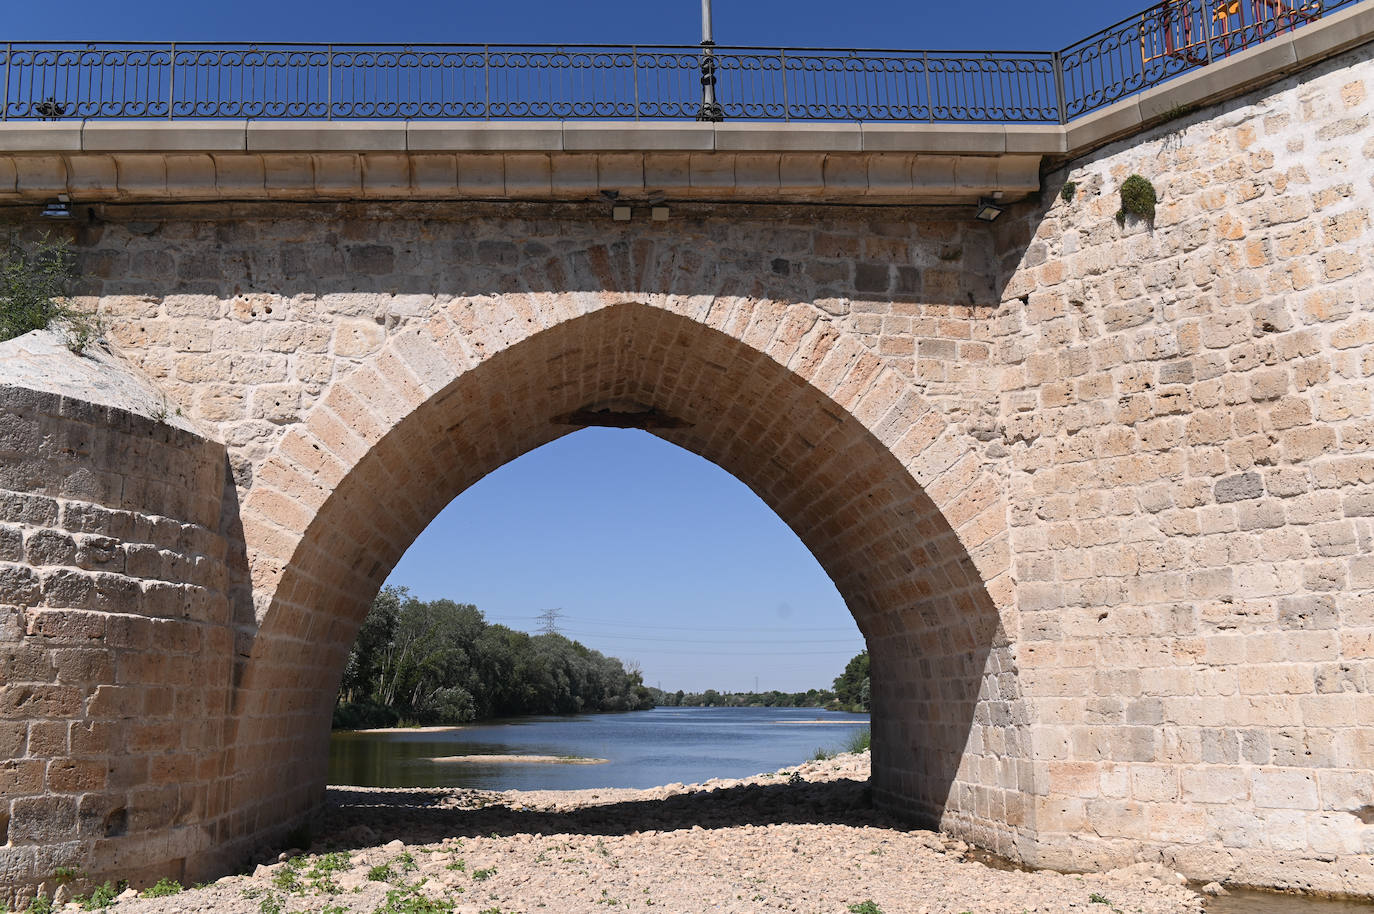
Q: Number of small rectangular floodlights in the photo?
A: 4